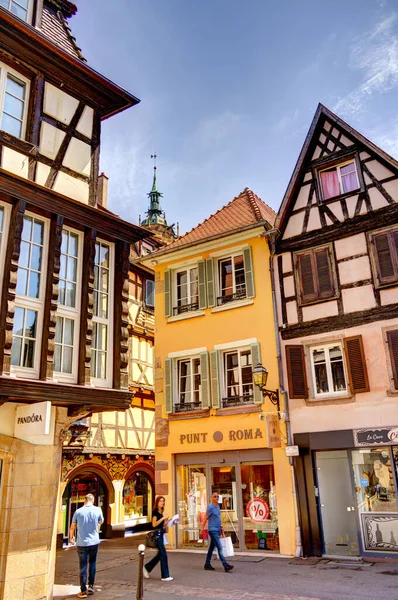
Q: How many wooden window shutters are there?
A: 15